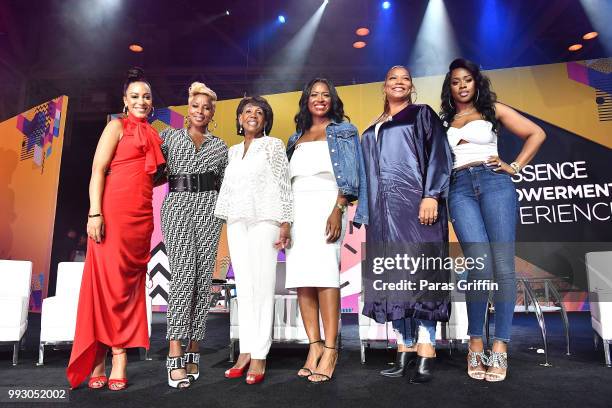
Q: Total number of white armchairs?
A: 5